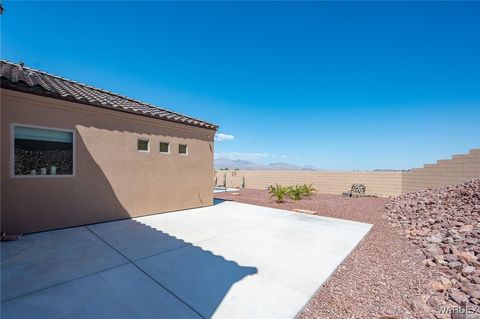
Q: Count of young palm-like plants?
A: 3